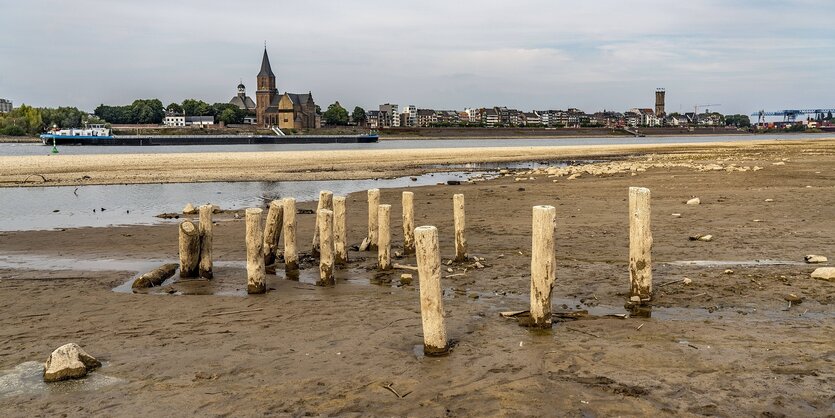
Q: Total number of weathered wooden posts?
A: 15